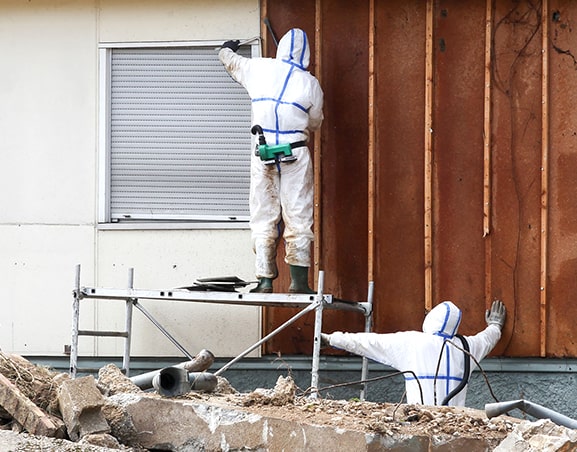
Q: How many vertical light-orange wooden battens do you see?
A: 6